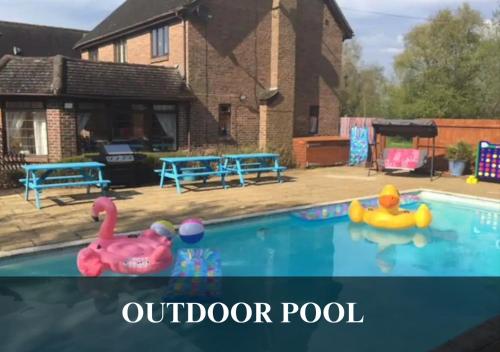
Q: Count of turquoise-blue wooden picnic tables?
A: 3